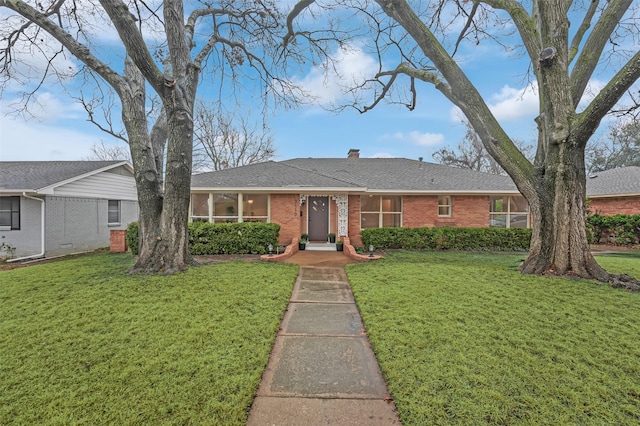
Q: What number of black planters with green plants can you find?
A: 4